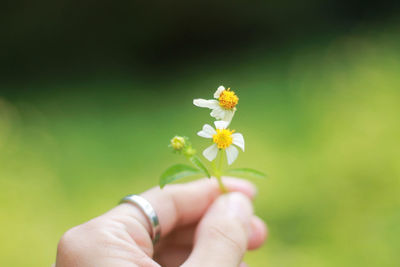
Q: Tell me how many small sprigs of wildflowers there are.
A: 1